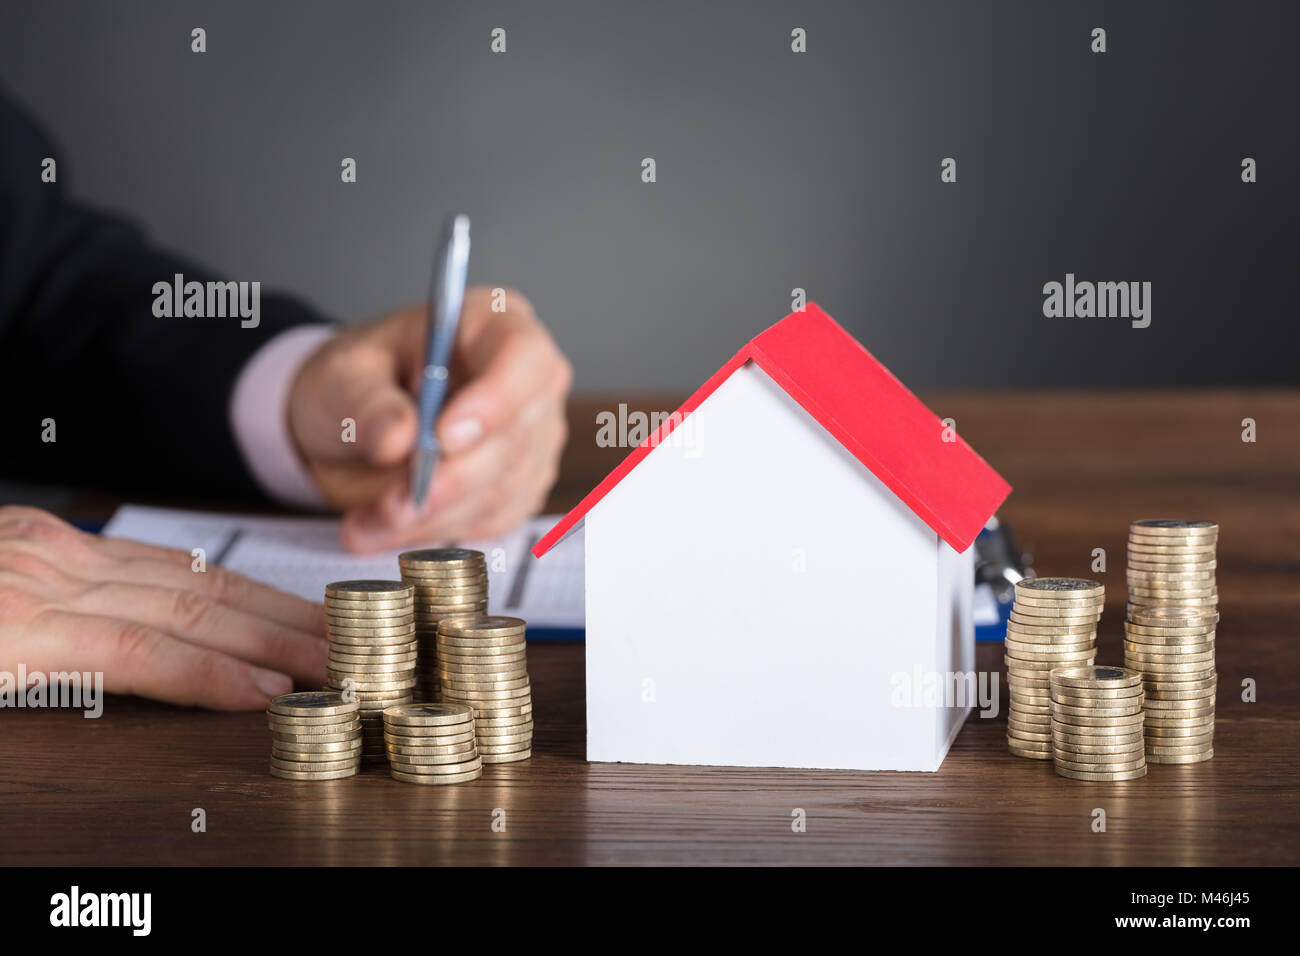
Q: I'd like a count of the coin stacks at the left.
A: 5